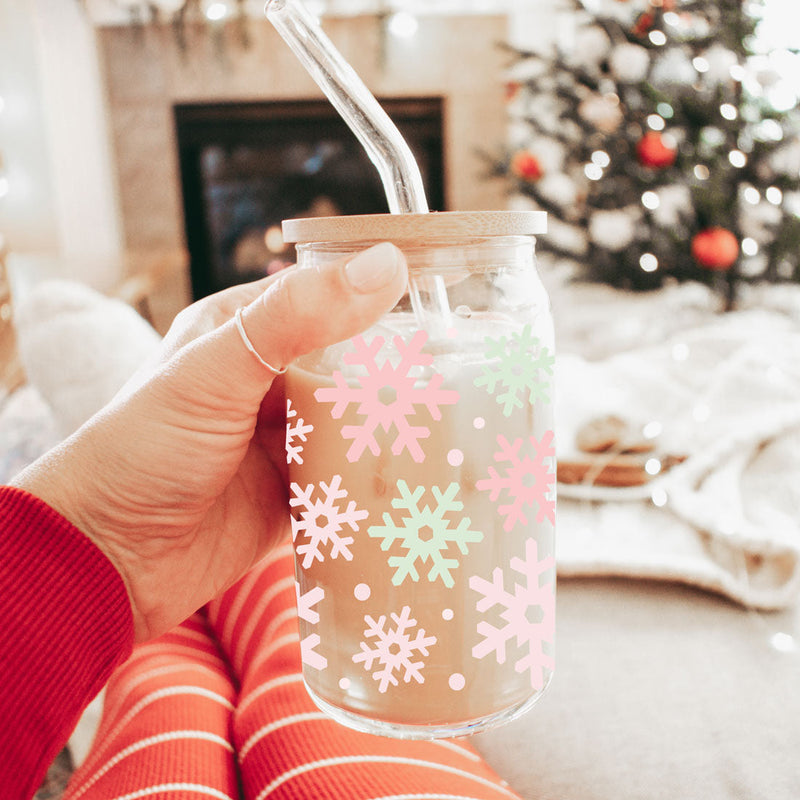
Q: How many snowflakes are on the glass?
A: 9